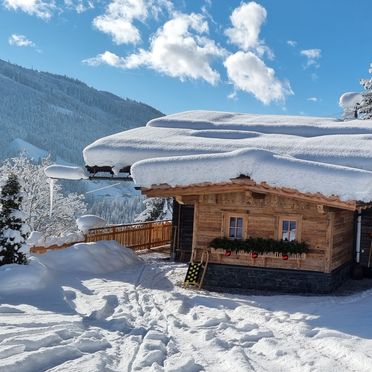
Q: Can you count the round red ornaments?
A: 3